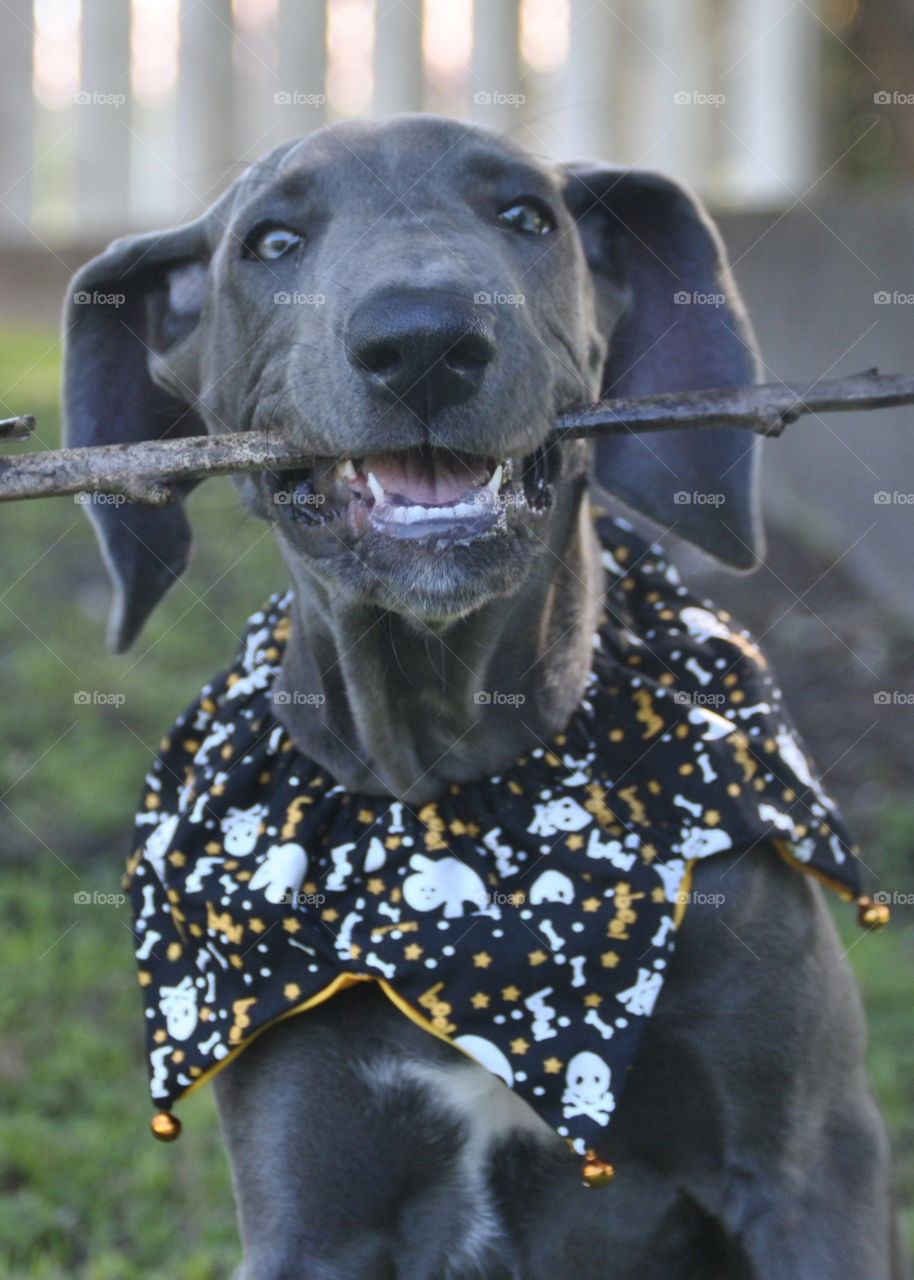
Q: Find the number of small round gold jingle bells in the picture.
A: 3